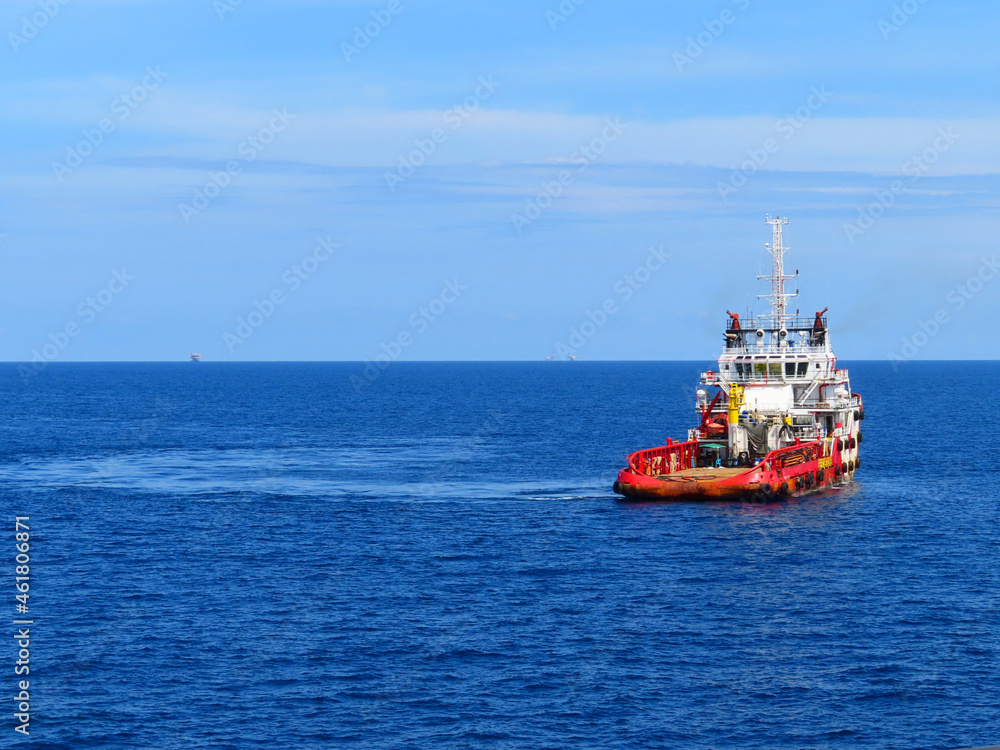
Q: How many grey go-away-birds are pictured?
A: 0